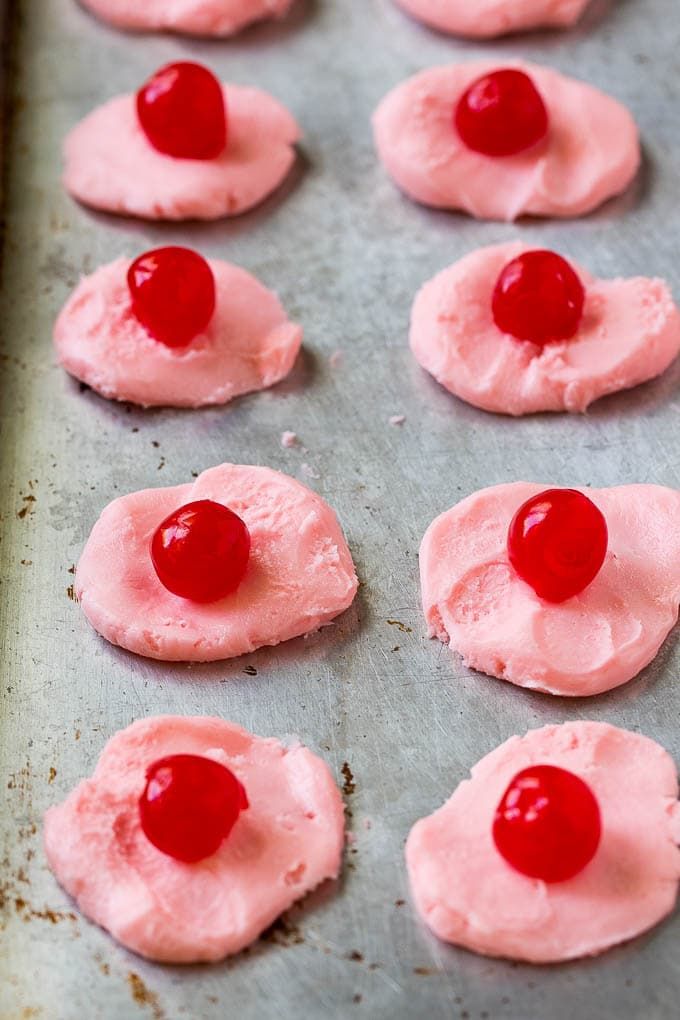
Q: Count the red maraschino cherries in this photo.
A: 8